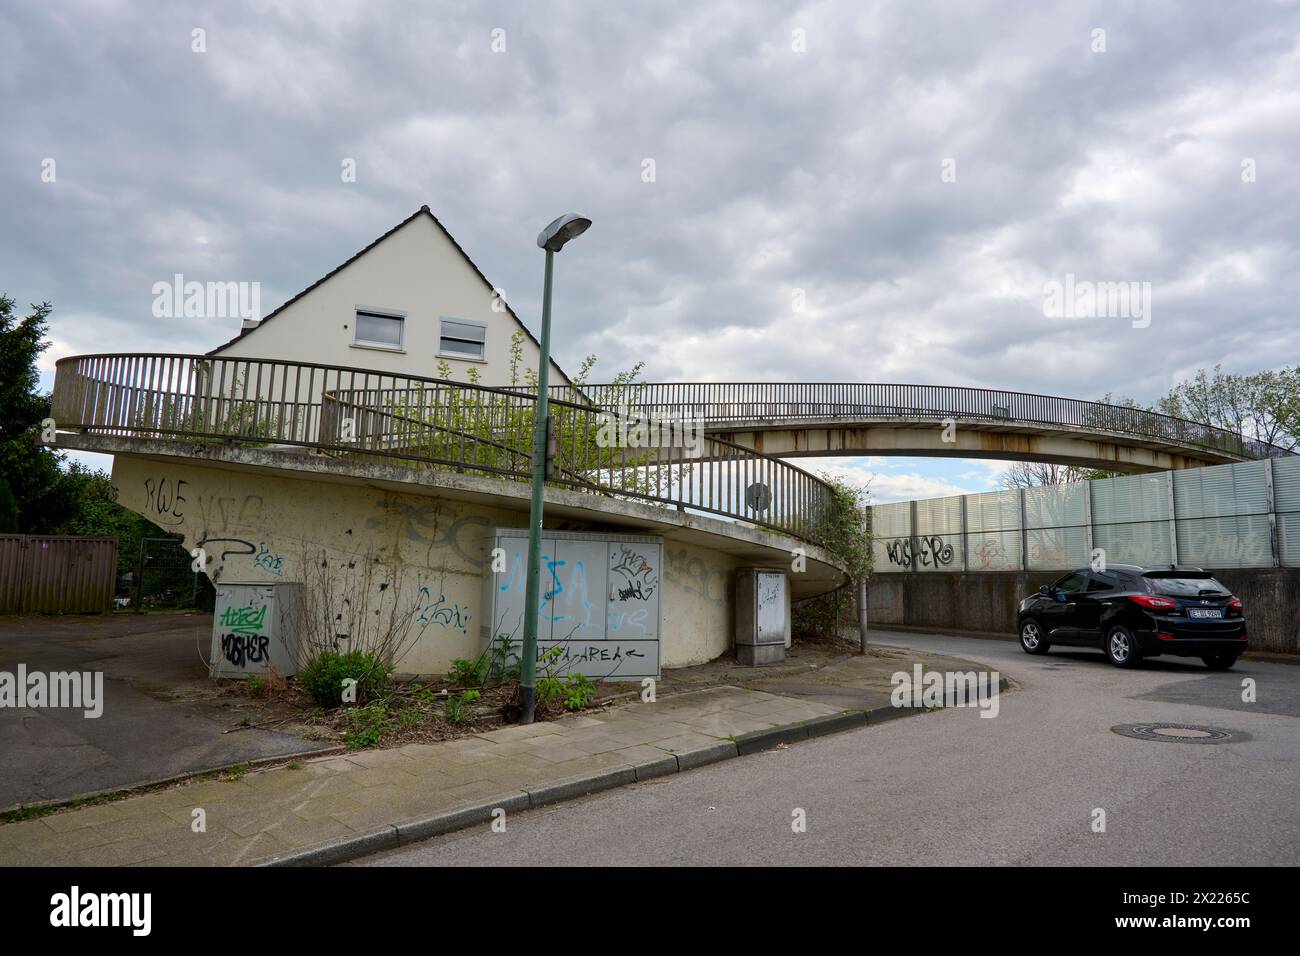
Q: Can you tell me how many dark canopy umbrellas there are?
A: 0